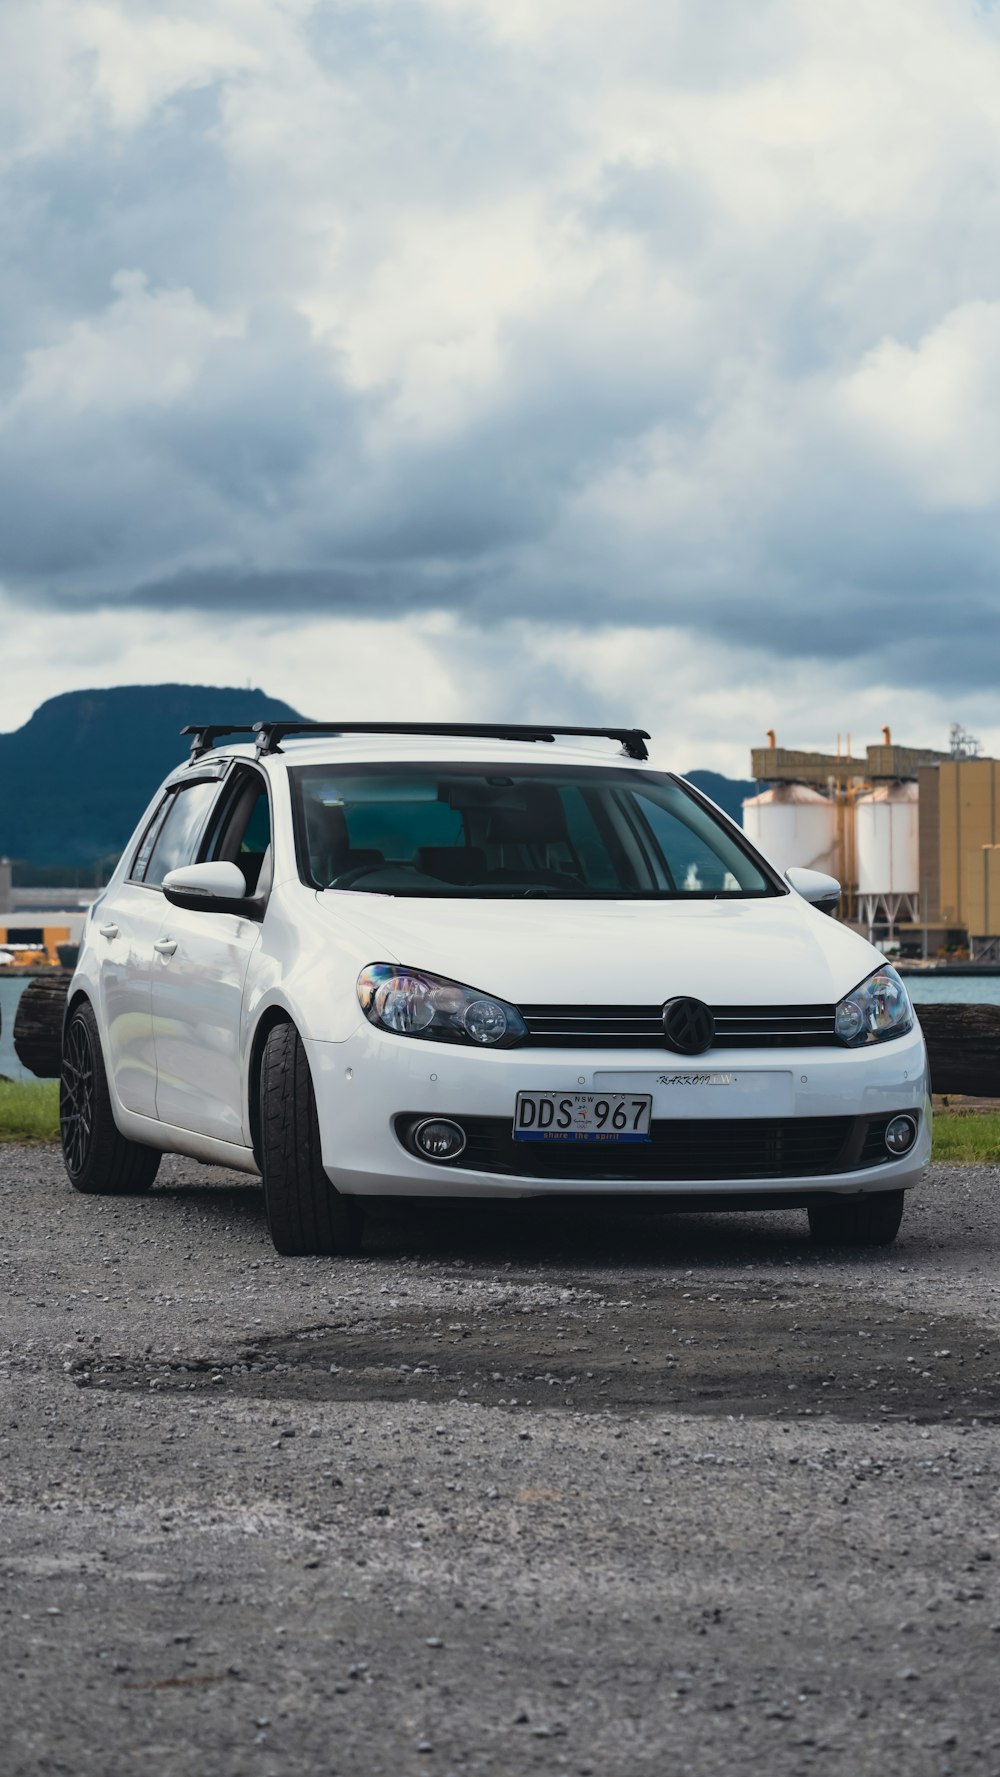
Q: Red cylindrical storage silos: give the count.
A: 0